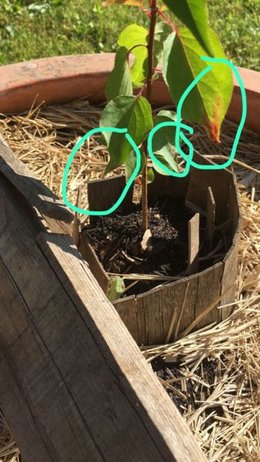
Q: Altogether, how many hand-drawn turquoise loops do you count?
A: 3